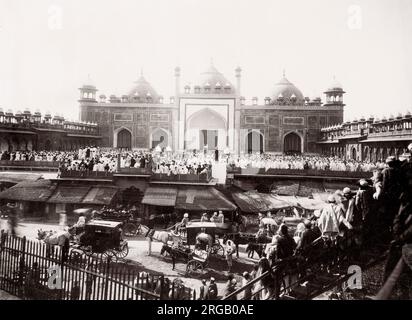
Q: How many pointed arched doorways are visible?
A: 5